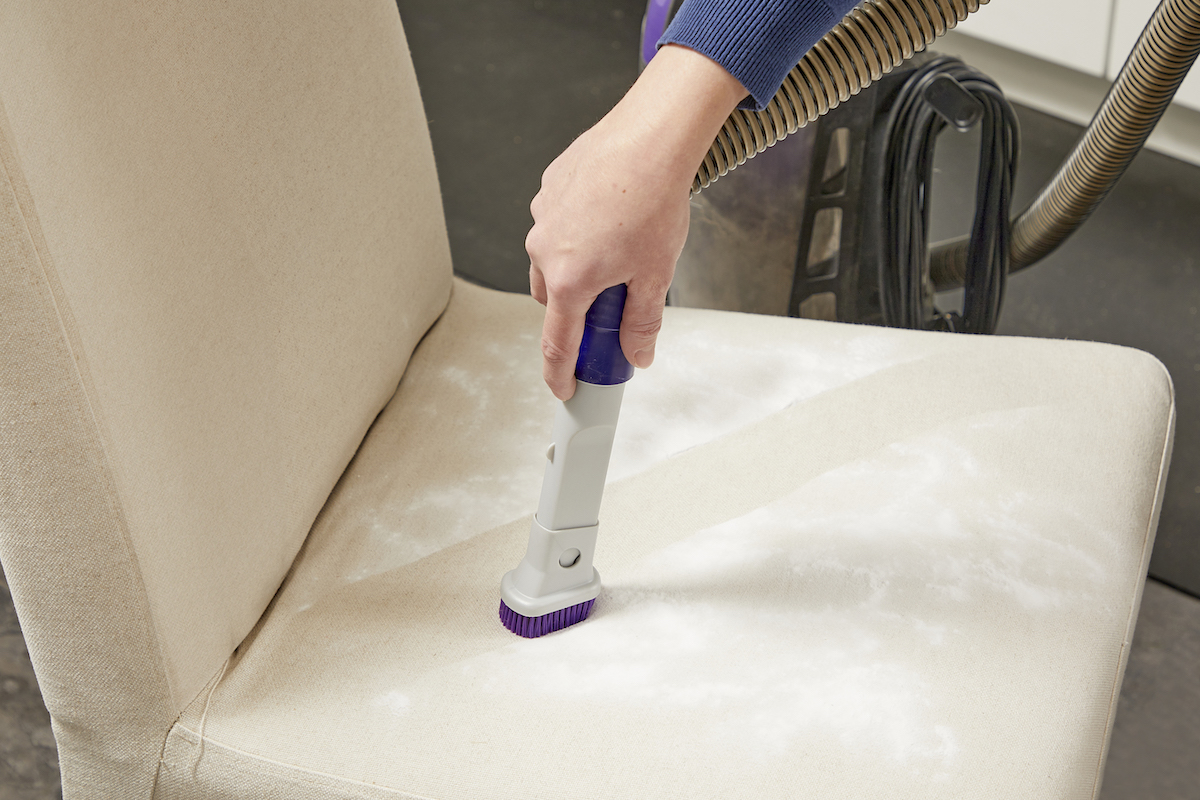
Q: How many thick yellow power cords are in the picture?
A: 0